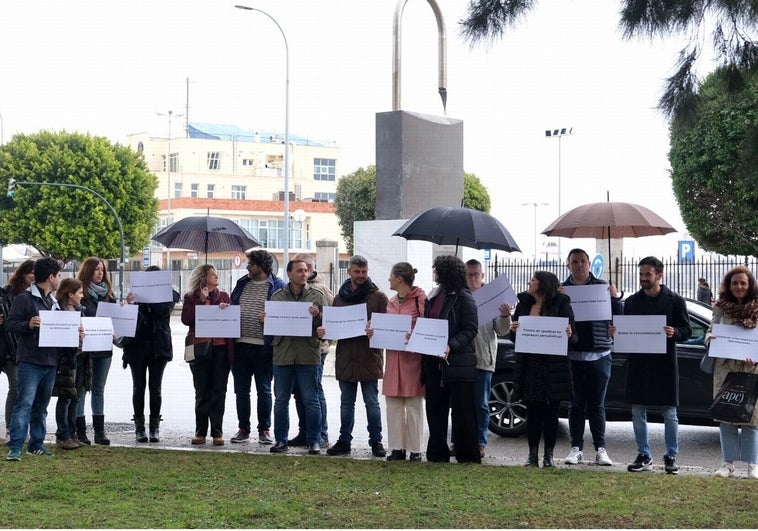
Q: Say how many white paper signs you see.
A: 14